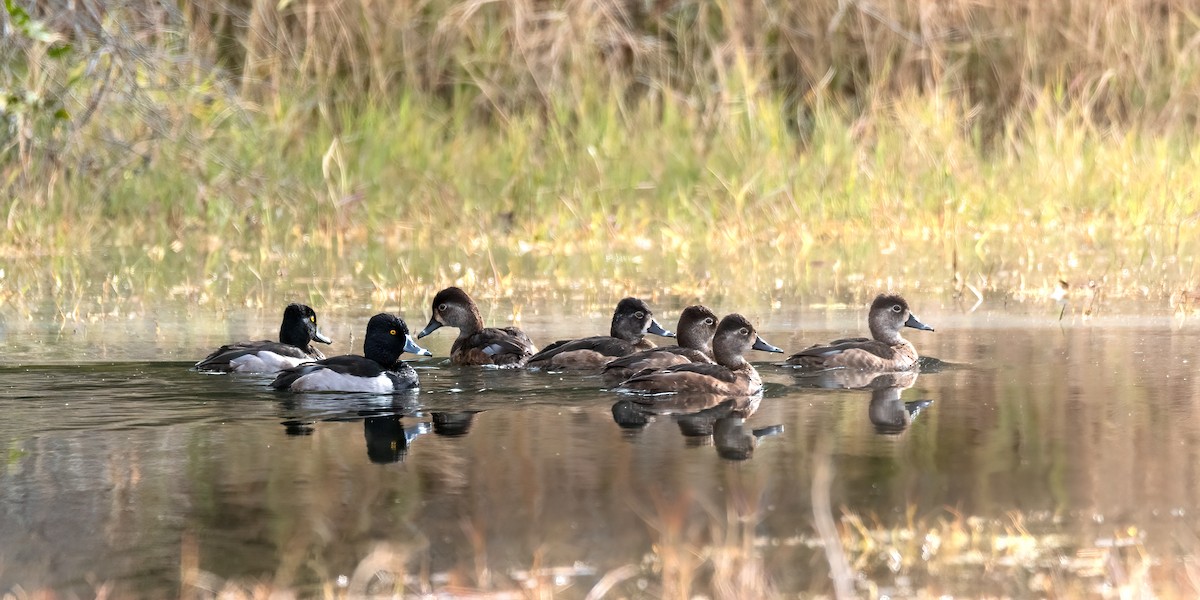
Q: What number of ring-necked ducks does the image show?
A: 7